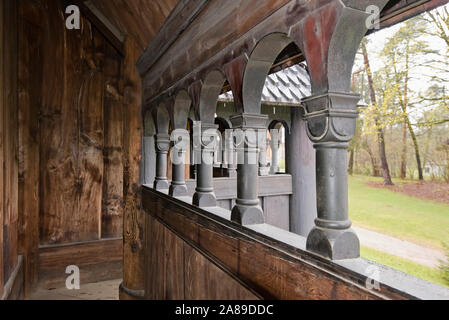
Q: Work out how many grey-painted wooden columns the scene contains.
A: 5